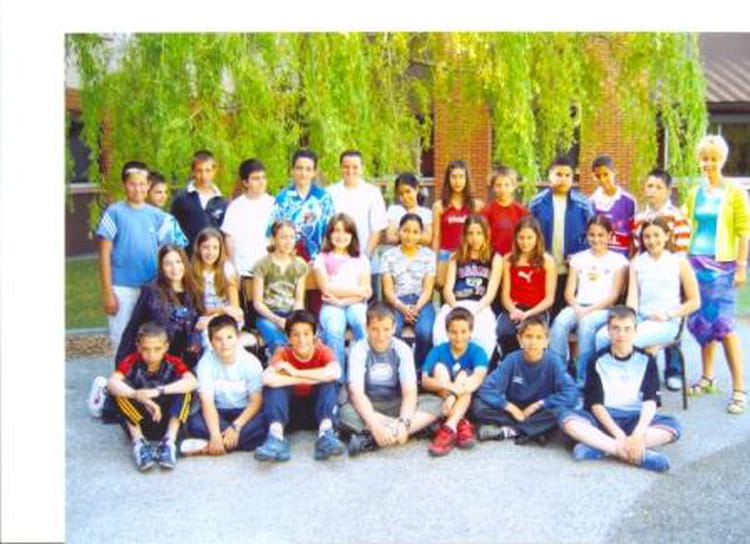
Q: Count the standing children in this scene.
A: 12